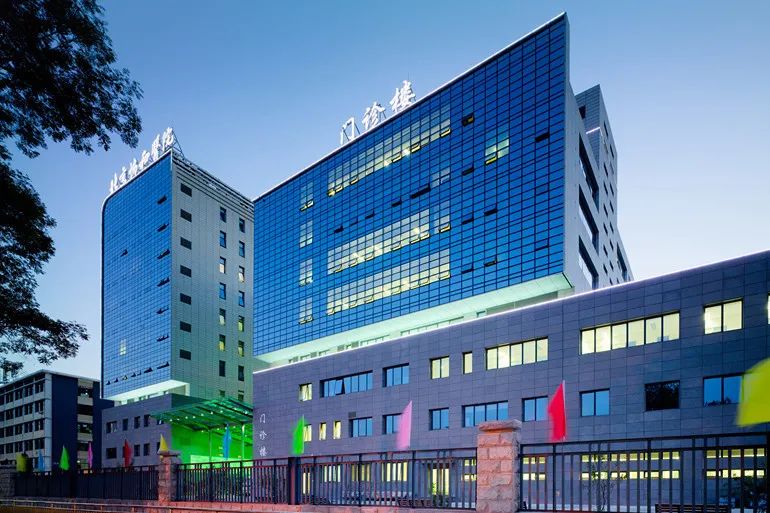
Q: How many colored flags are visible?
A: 11